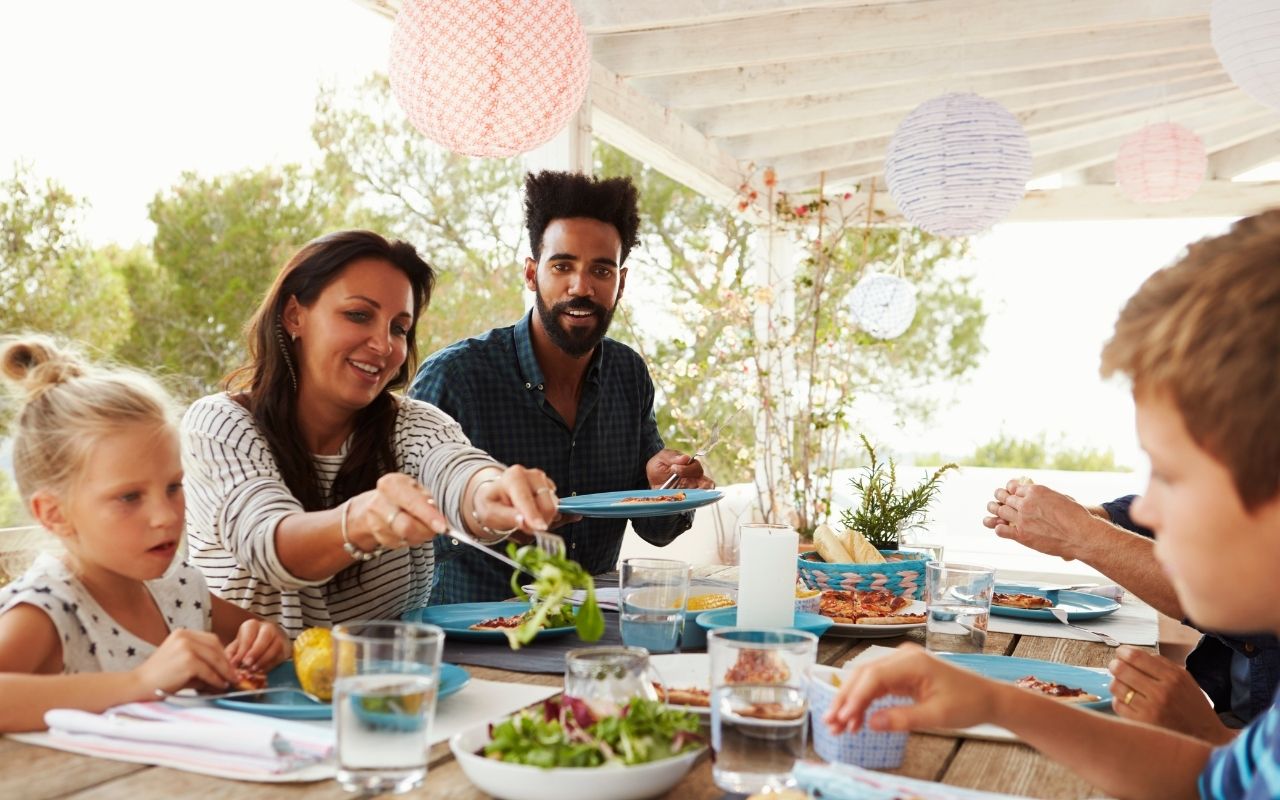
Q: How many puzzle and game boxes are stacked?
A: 0